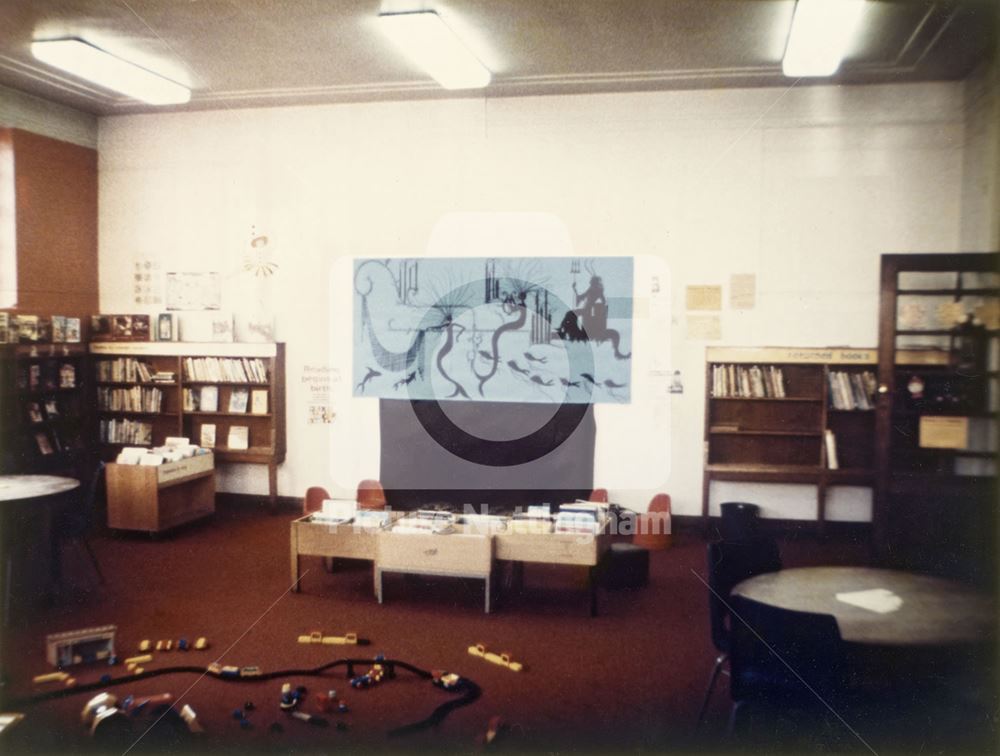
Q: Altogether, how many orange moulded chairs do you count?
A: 4